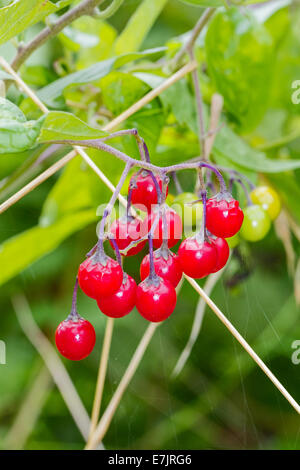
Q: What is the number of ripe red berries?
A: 11